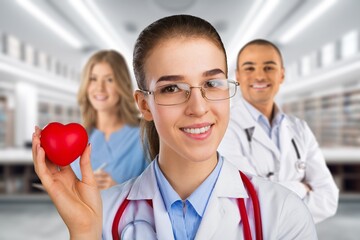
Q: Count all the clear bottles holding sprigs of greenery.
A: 0